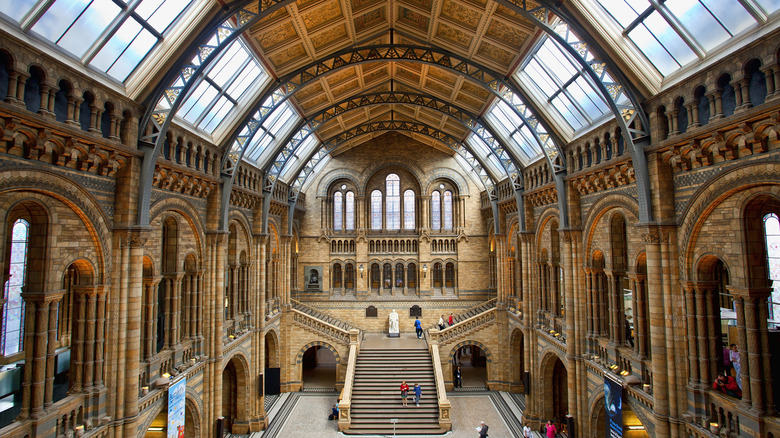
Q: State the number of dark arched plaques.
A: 2